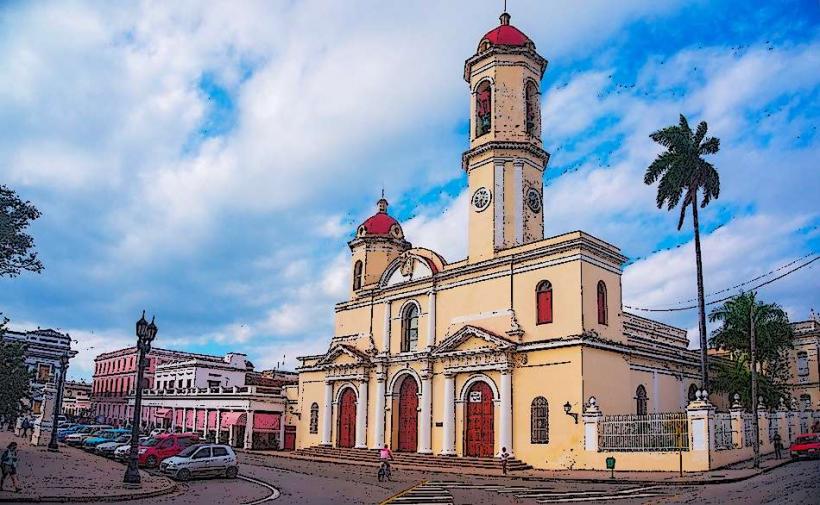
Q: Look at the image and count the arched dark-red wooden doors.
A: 3